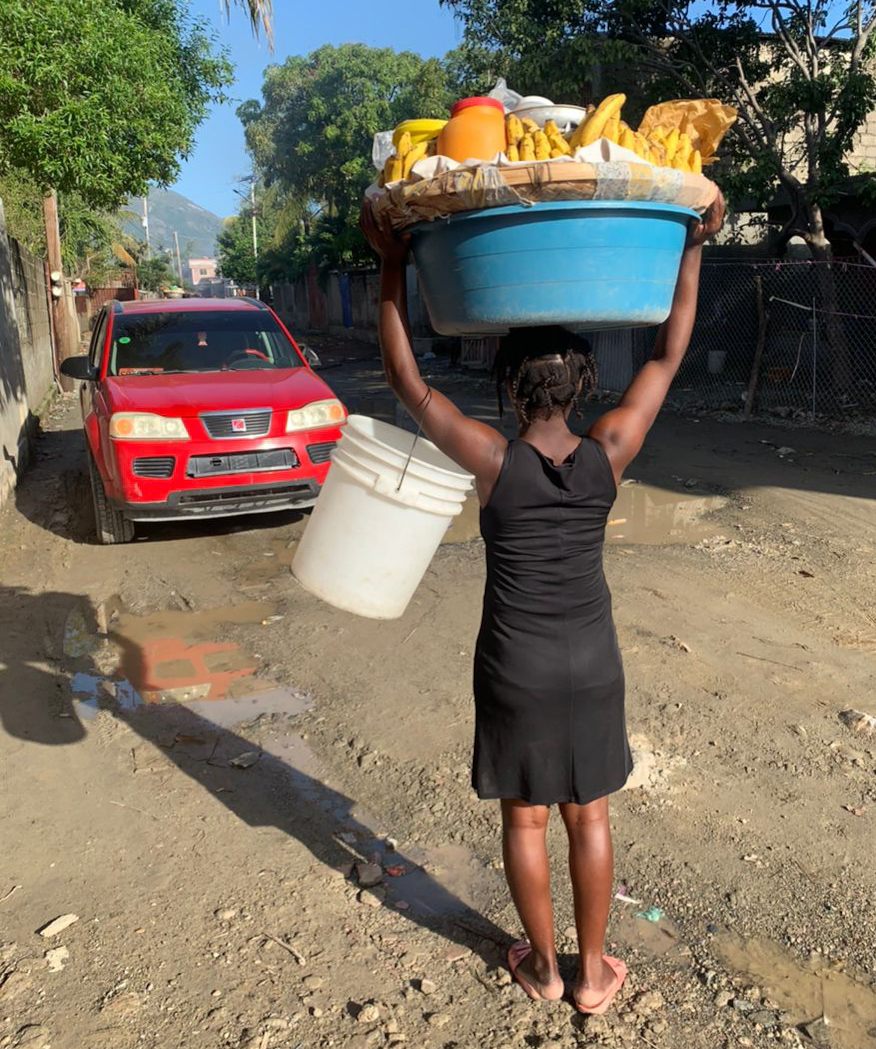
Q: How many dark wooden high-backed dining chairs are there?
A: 0